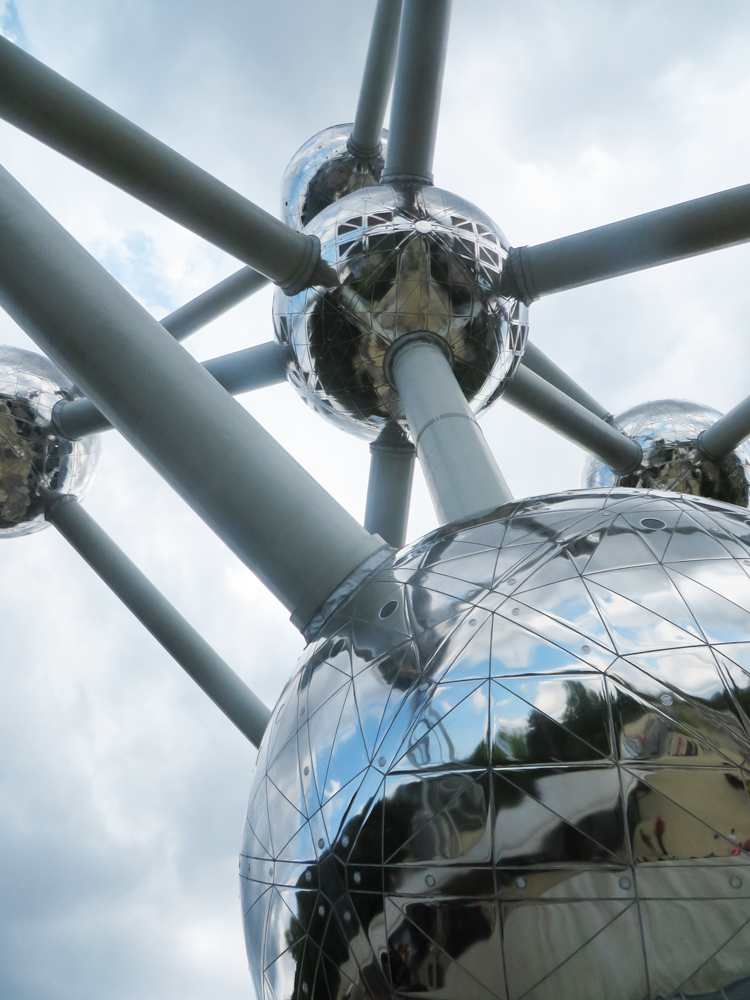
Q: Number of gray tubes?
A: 13